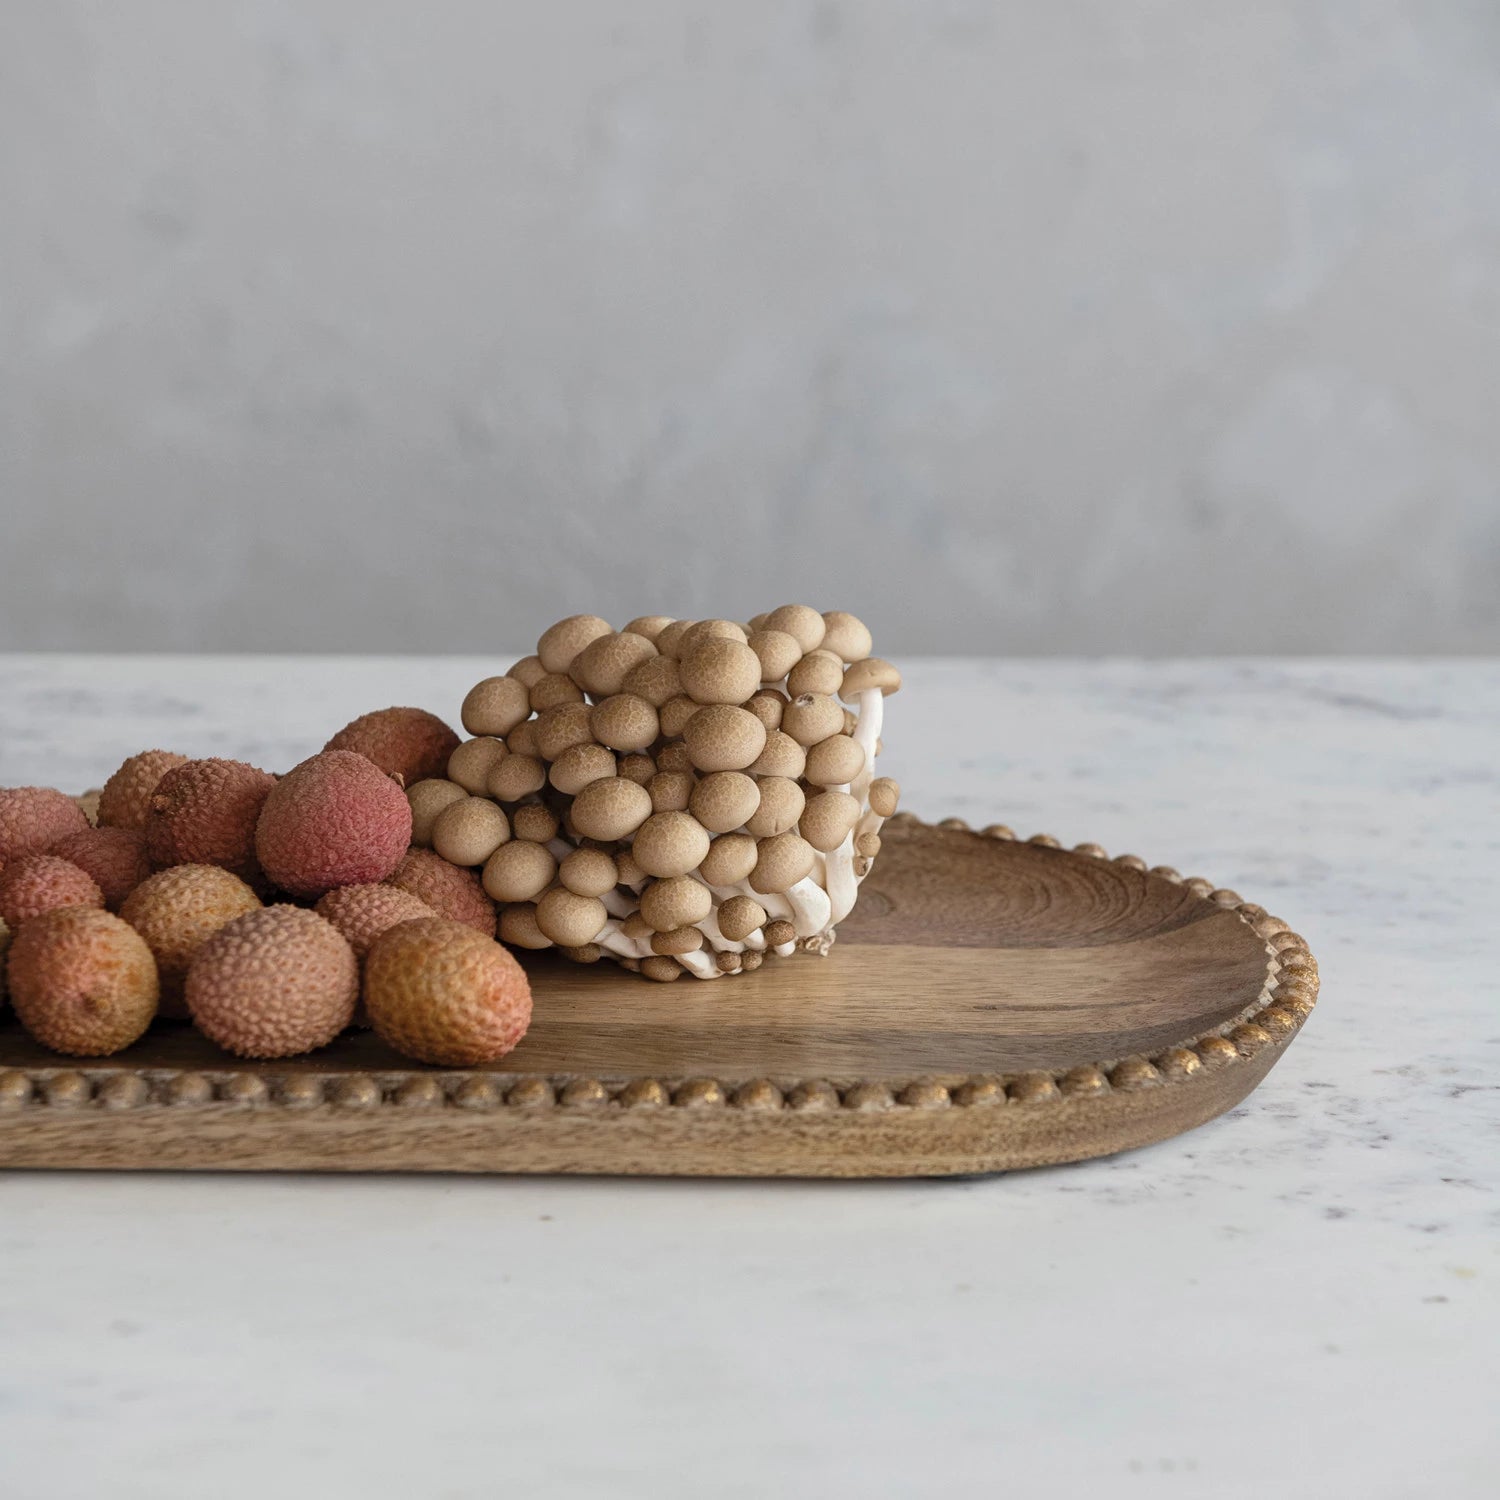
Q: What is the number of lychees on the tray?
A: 13